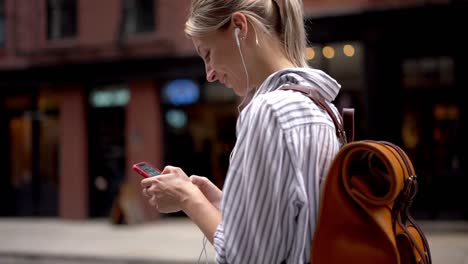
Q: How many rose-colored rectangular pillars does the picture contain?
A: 2